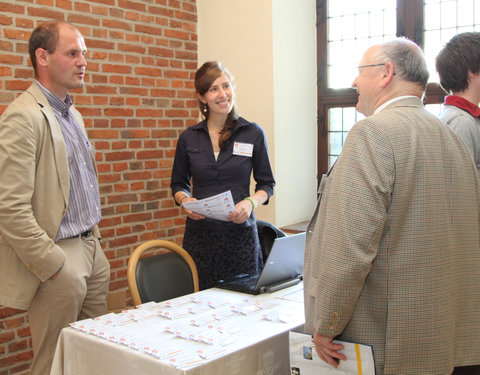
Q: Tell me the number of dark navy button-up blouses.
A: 1